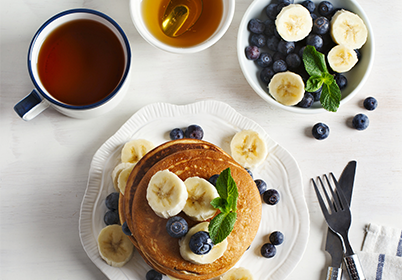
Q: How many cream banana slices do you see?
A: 13